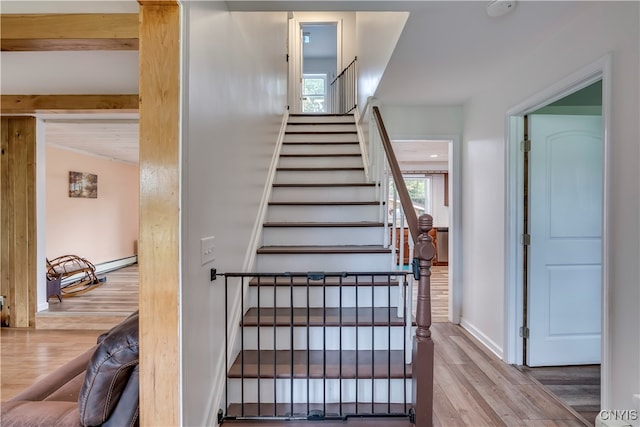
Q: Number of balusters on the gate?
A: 12